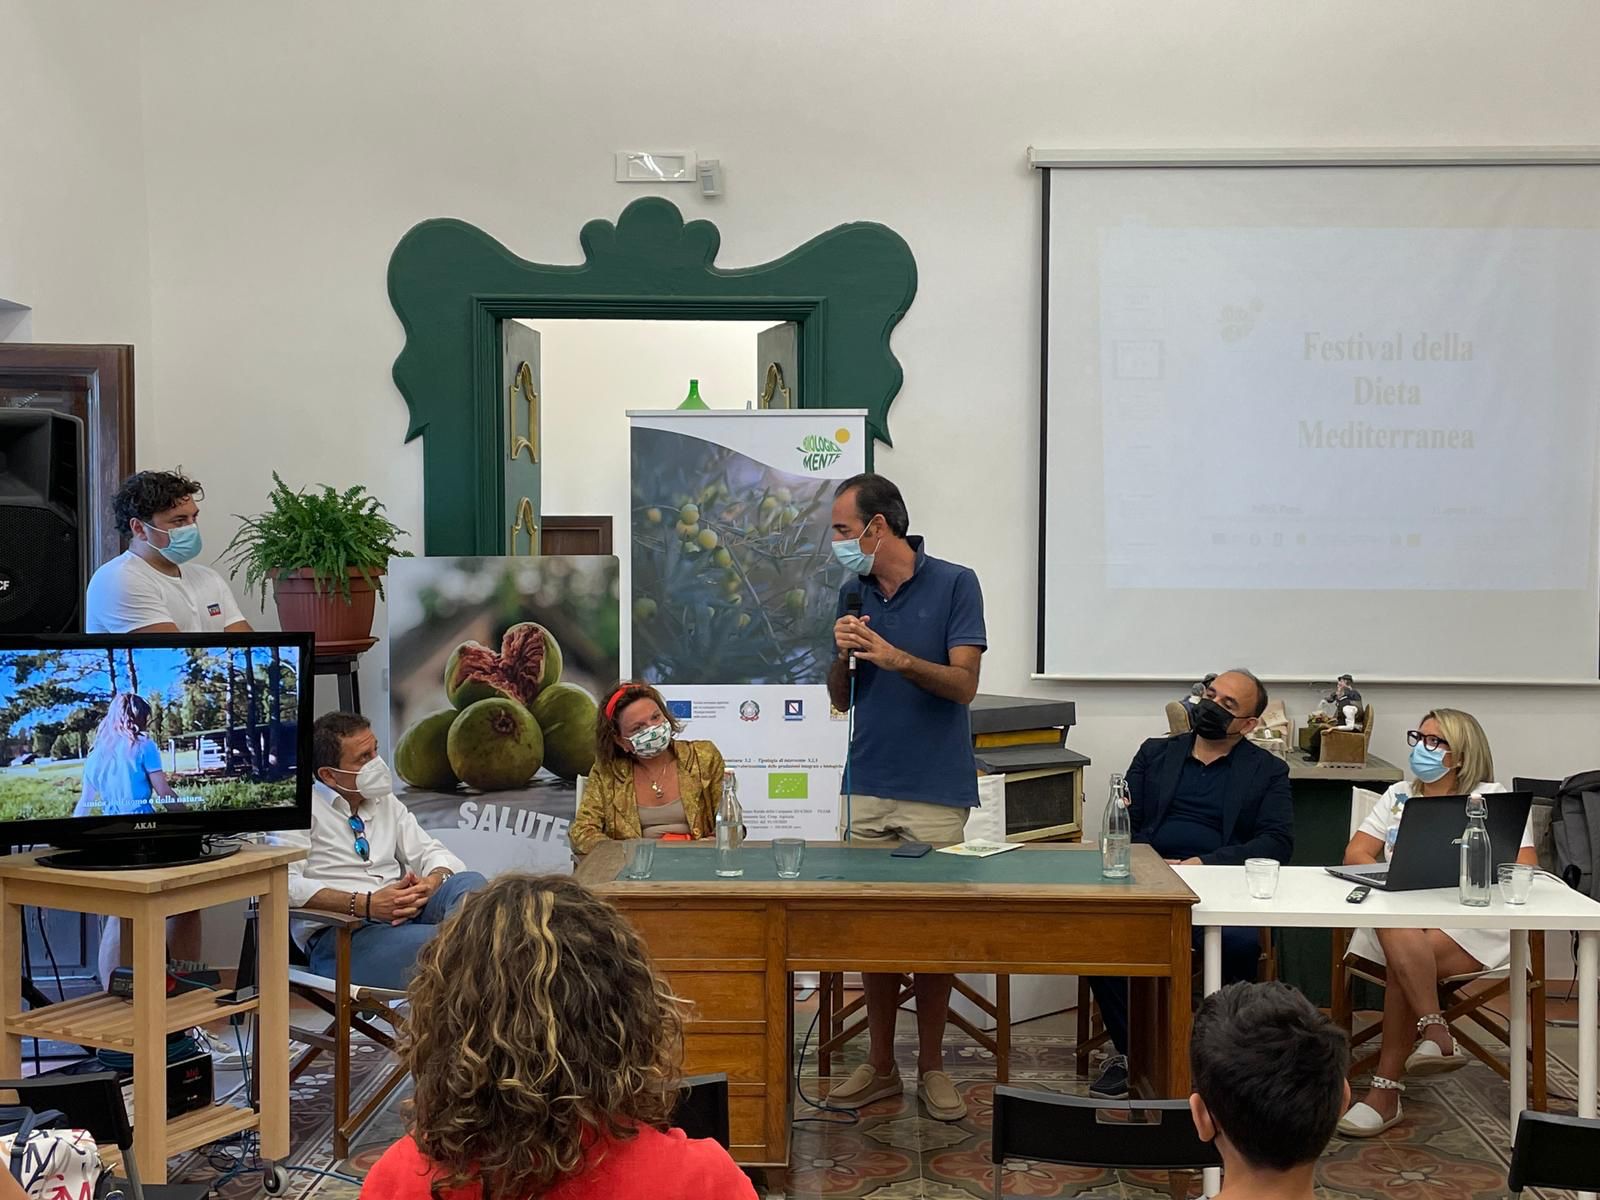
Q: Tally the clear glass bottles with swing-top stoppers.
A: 3